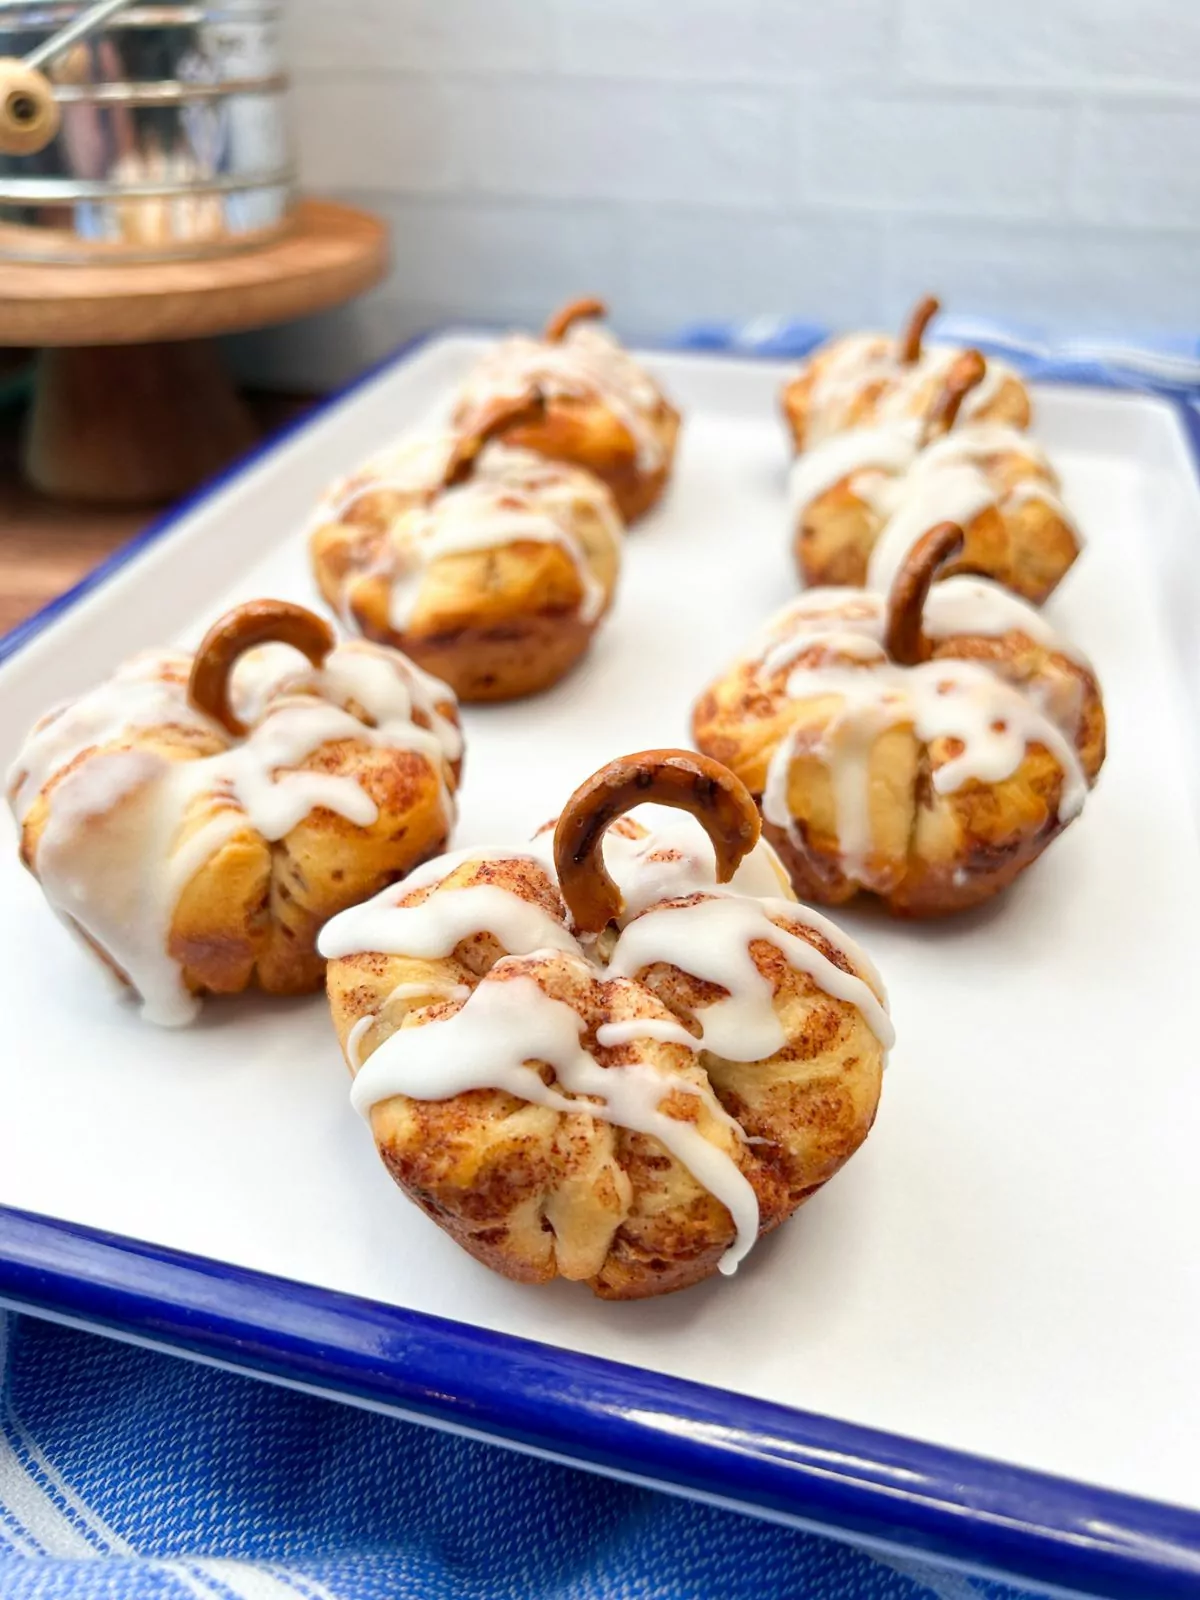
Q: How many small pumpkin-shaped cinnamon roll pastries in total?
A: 7